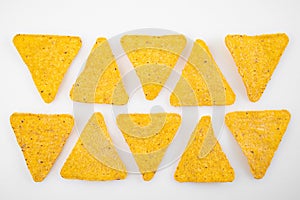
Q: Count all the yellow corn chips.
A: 10